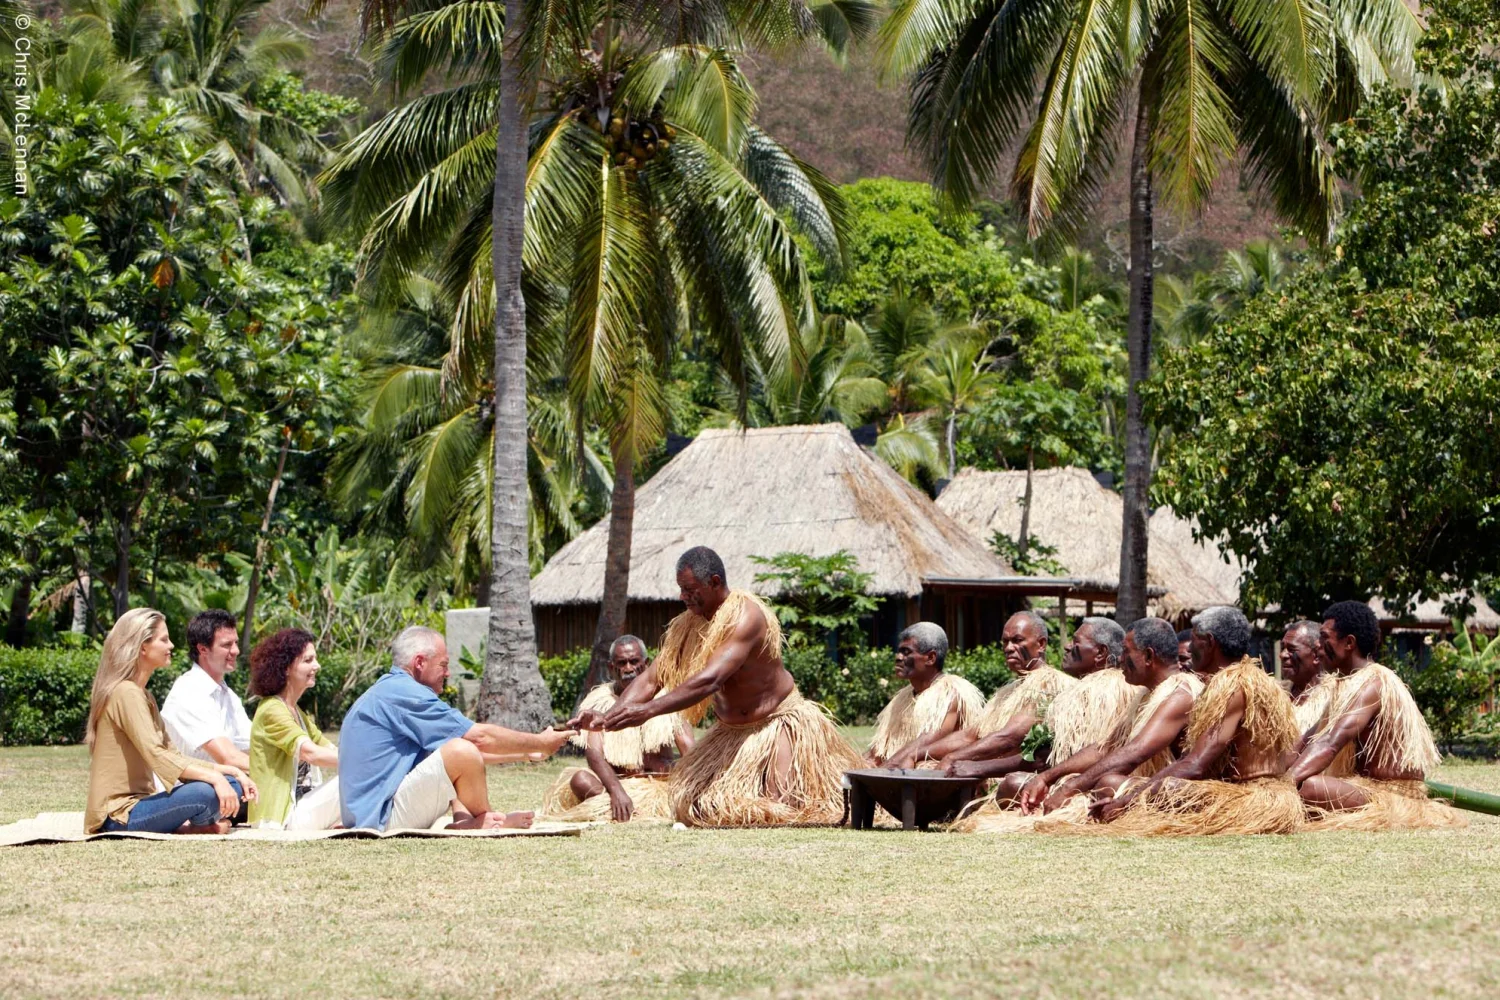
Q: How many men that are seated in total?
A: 11